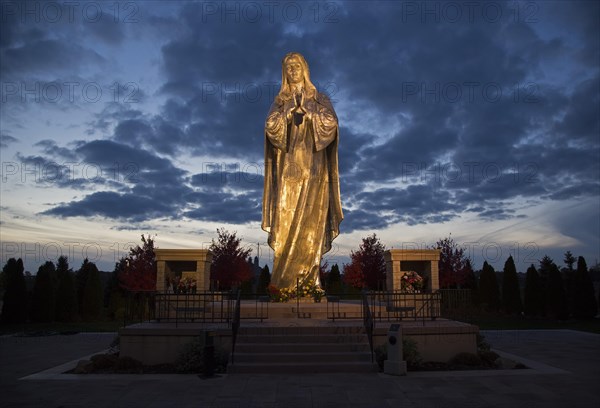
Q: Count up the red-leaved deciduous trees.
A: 4